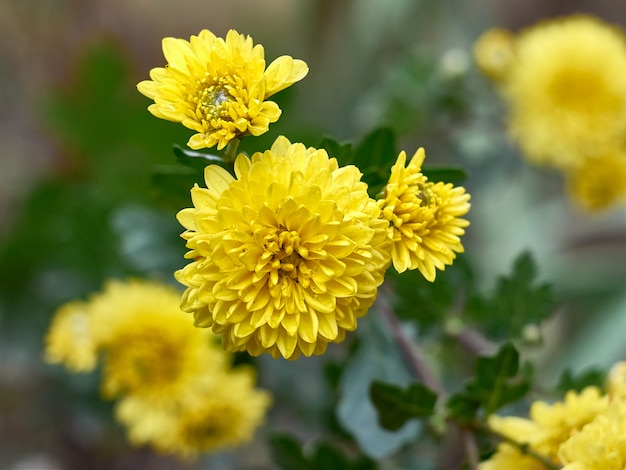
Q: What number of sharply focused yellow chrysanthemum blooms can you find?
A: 3